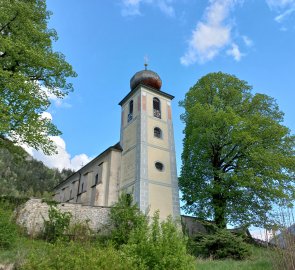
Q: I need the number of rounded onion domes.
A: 1